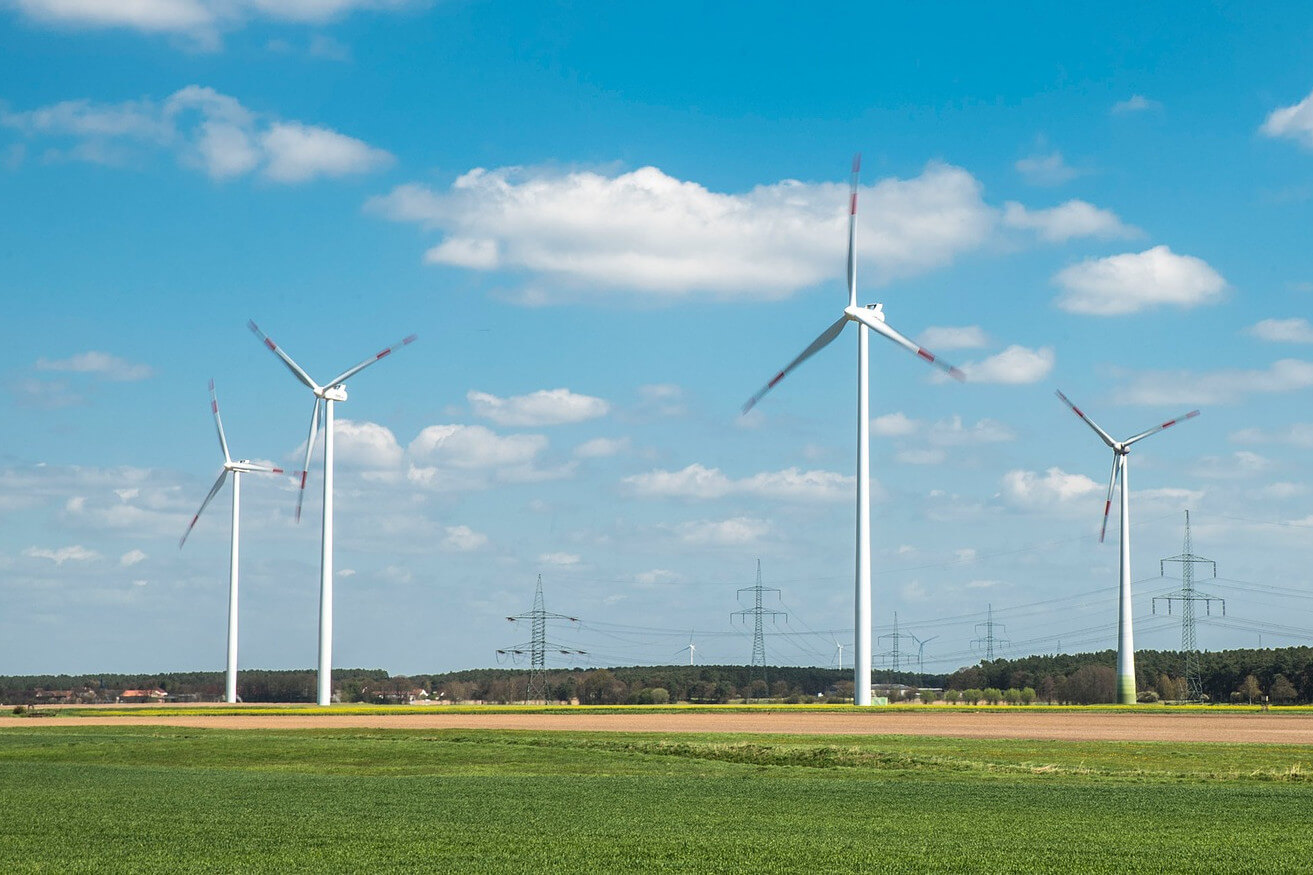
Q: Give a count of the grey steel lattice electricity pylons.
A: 5